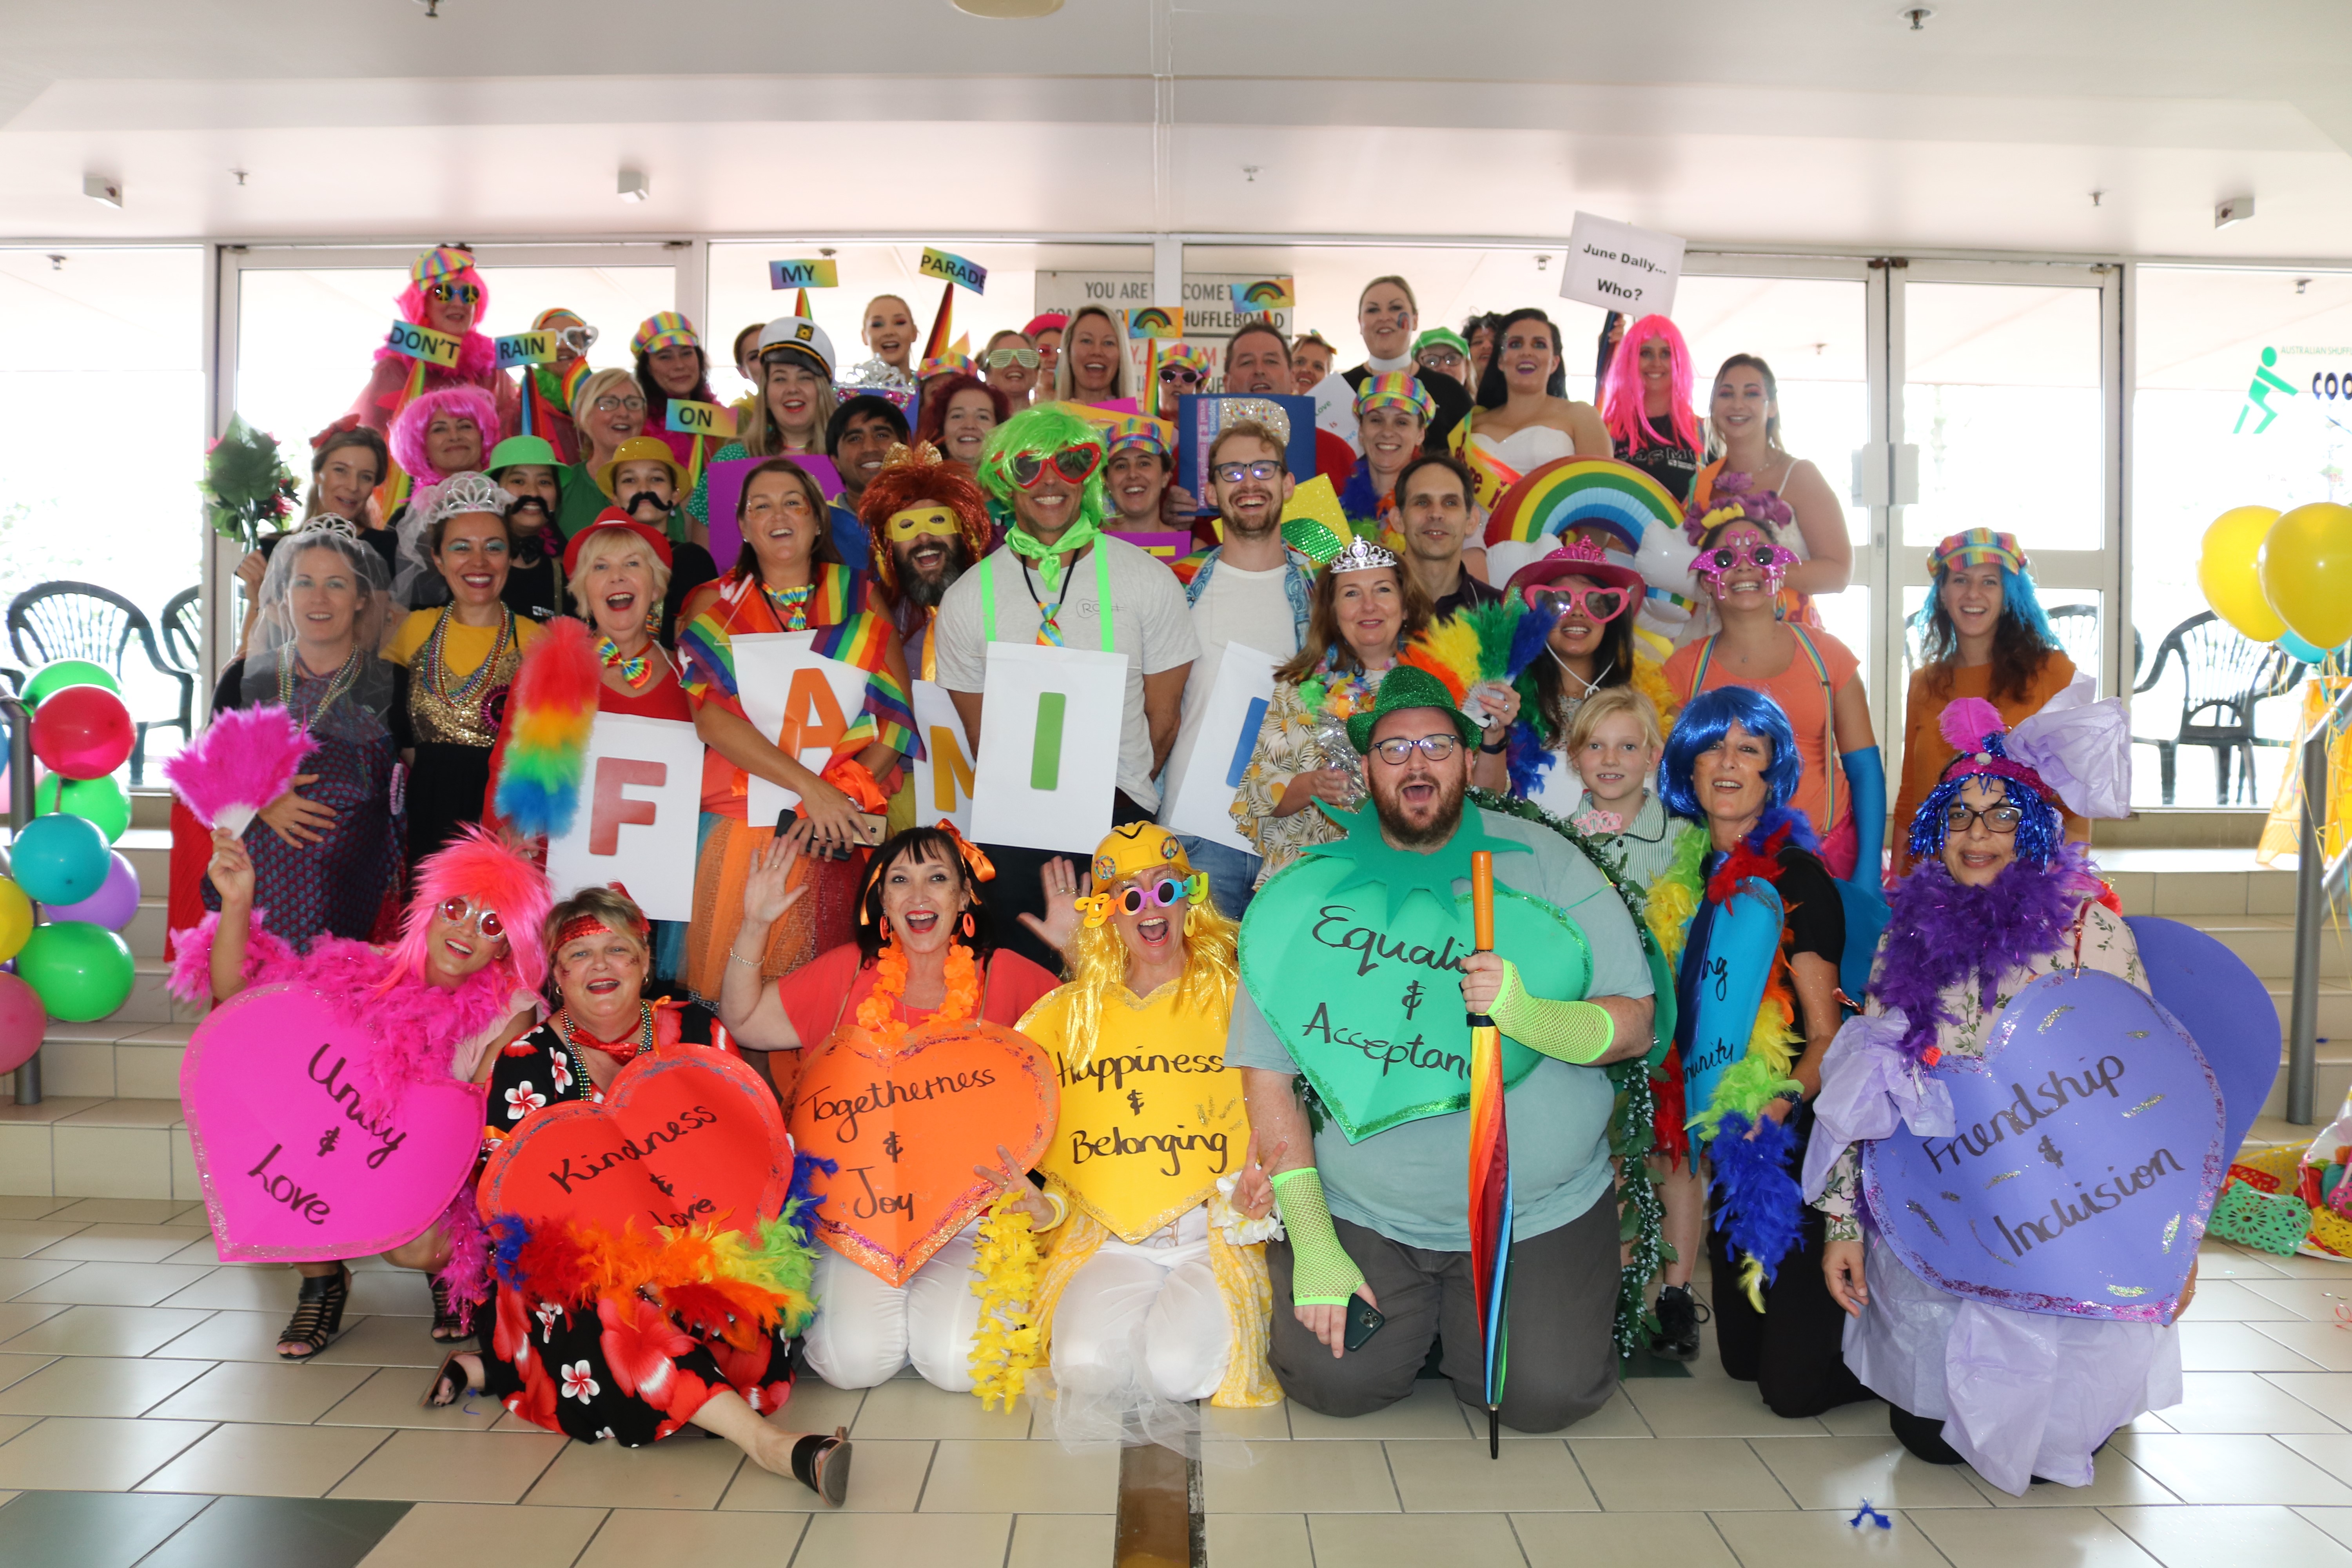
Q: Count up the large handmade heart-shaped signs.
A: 7